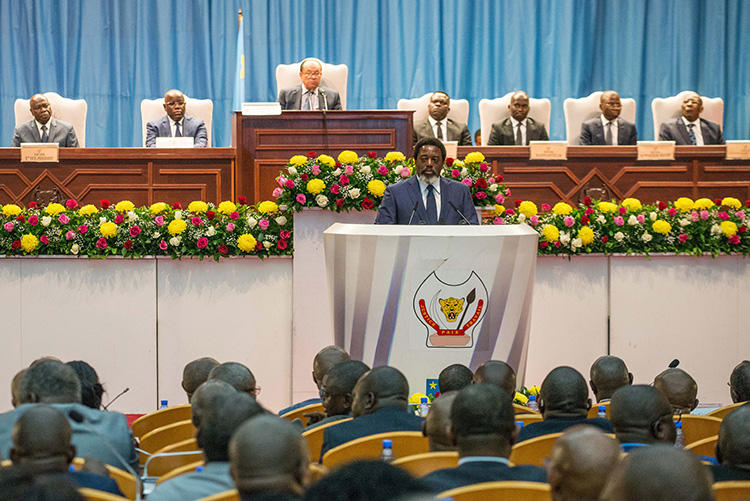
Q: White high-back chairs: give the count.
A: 7